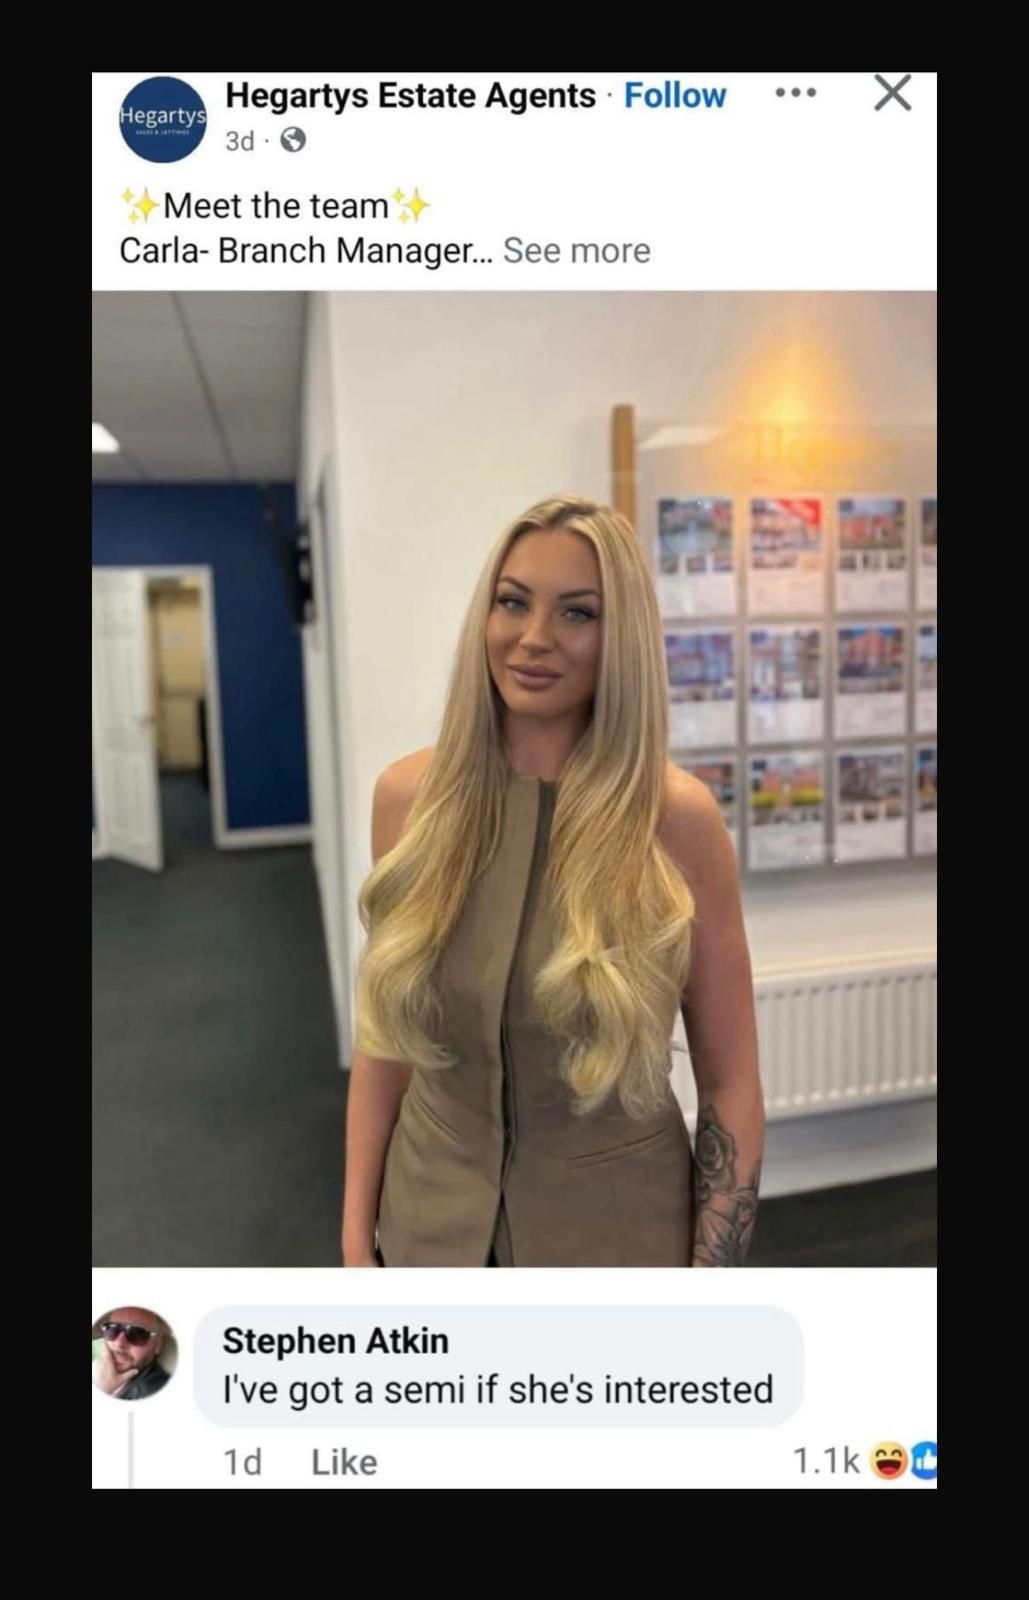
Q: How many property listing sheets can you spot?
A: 12